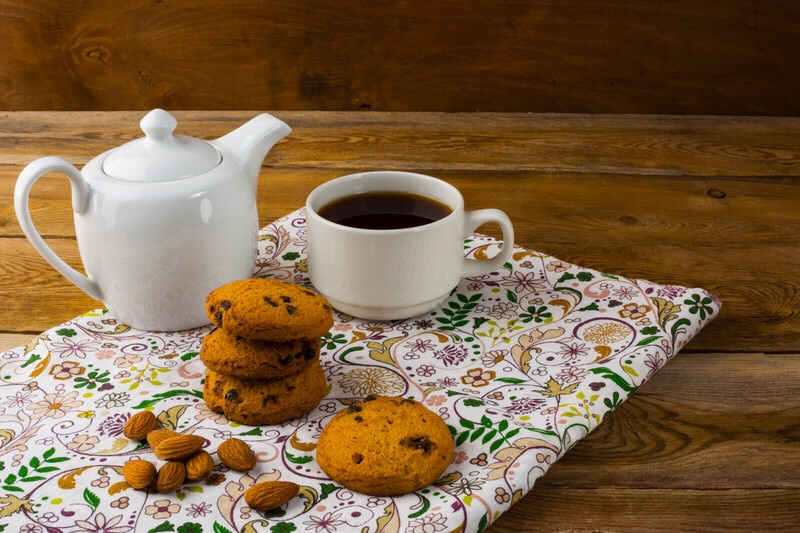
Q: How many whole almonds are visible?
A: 8